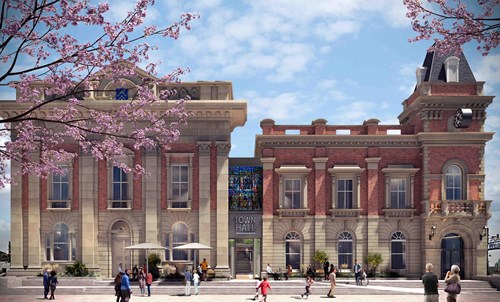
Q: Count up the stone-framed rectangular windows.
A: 6